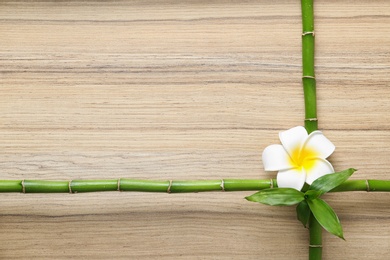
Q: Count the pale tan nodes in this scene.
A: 11